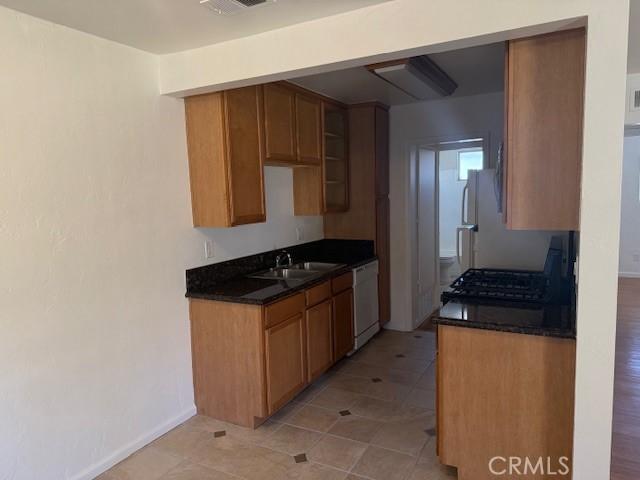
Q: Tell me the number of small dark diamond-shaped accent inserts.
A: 7